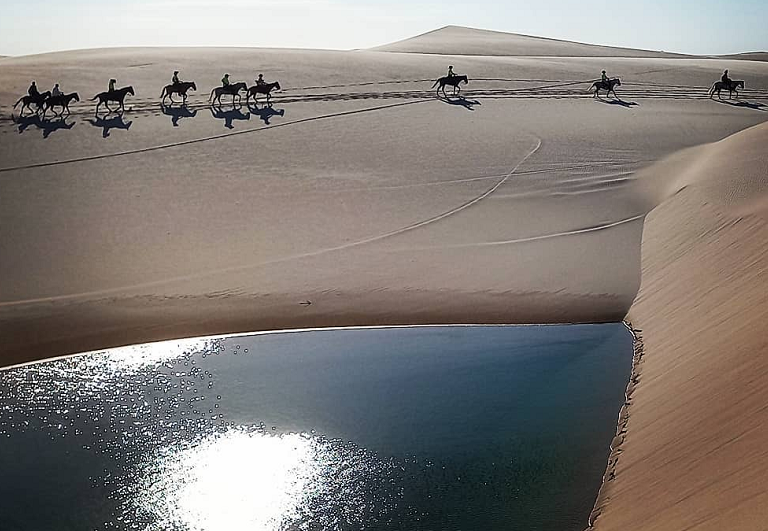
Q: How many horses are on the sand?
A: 9